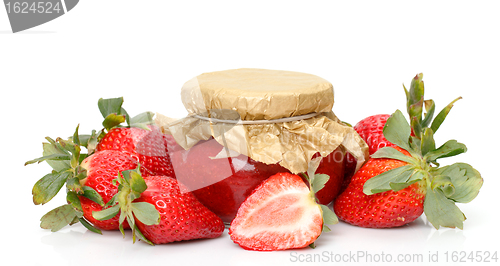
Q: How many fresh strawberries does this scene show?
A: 6